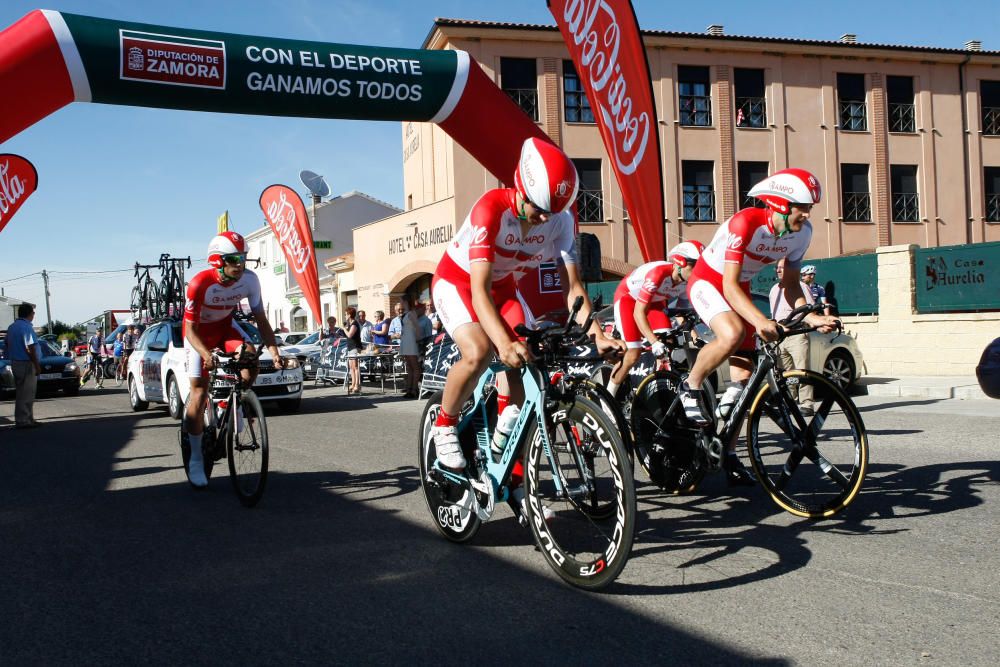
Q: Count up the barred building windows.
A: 13